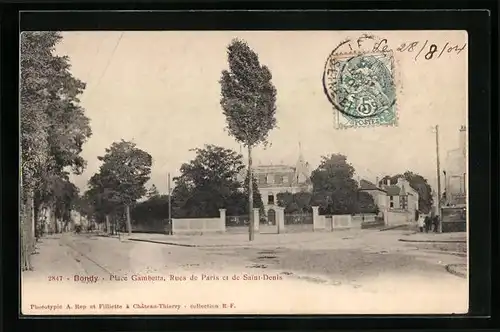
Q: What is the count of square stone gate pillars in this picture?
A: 4